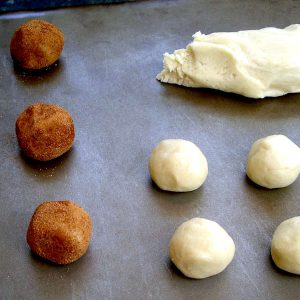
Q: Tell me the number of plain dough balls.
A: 4